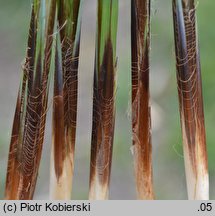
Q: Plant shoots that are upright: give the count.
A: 5